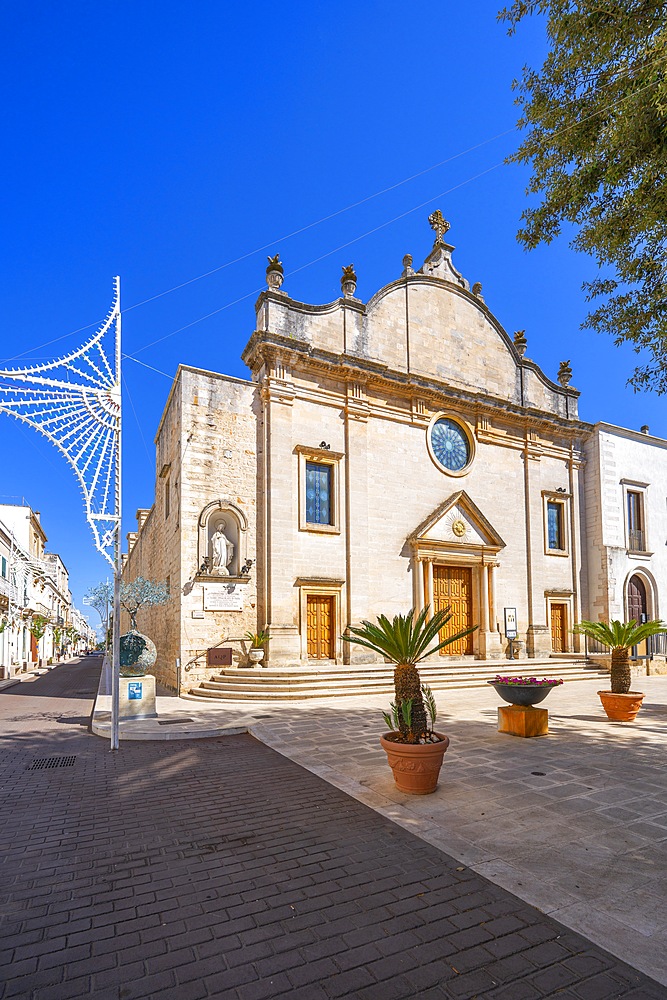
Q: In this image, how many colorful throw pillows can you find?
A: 0